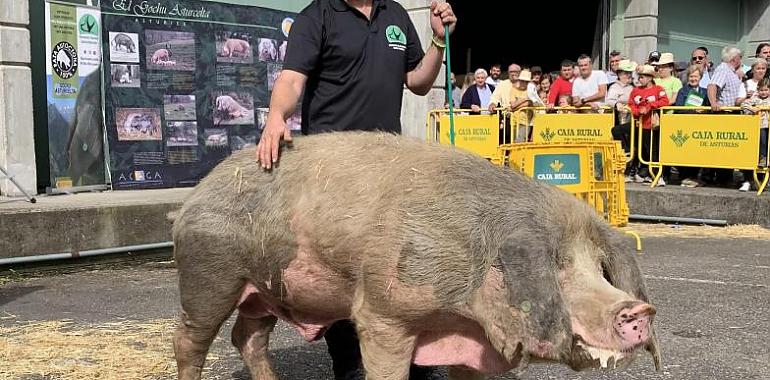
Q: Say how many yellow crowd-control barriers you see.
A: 4